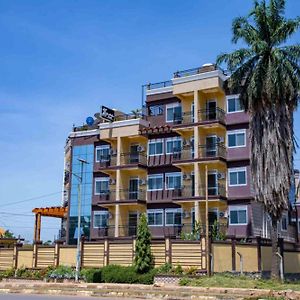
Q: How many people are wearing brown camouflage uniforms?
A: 0